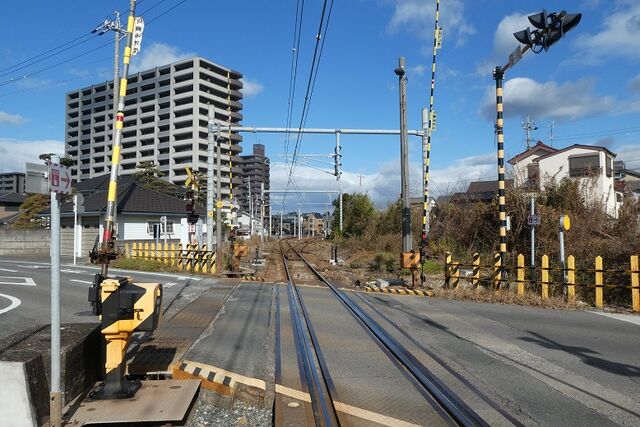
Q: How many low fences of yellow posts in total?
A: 2